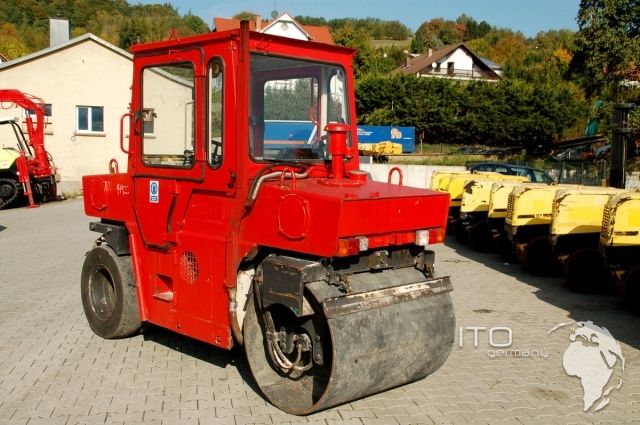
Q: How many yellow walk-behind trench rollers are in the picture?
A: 7